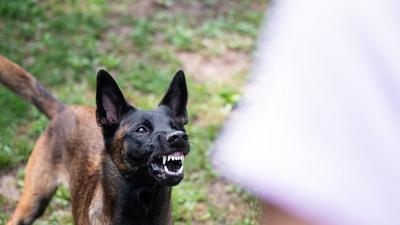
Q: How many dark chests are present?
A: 1